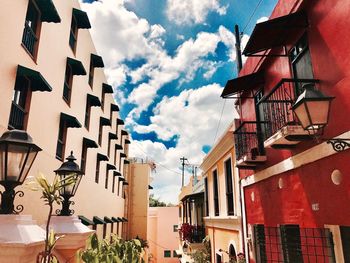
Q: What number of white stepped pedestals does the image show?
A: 2